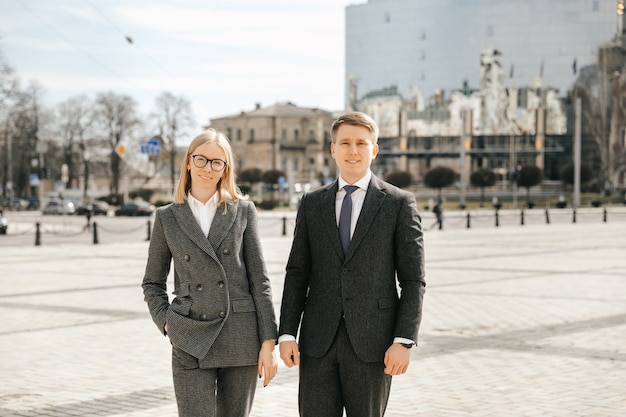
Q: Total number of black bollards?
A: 10